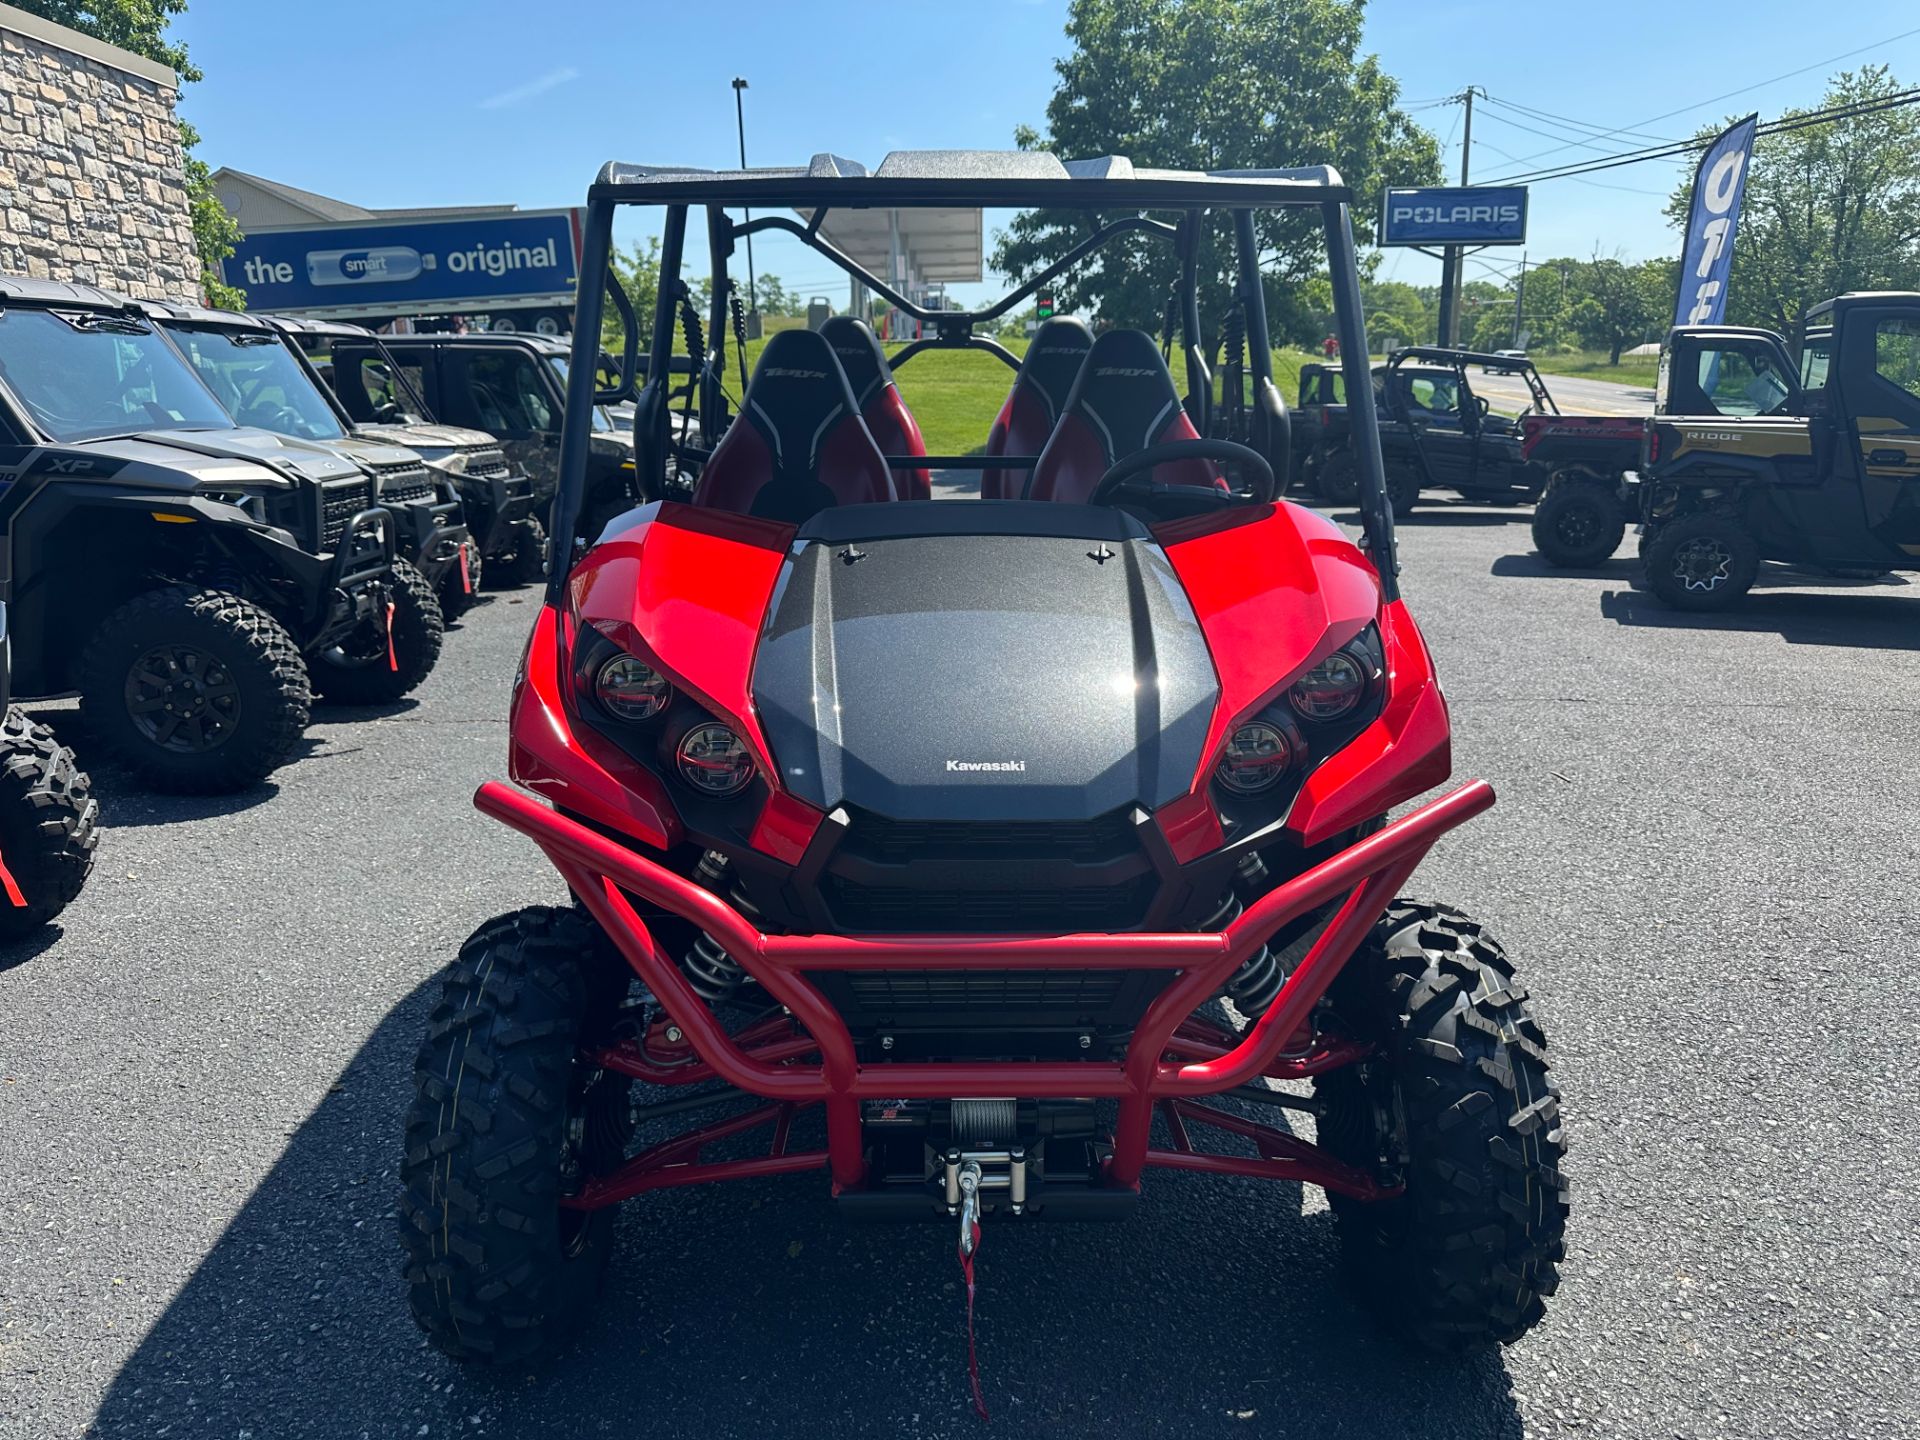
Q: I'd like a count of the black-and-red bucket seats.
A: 4